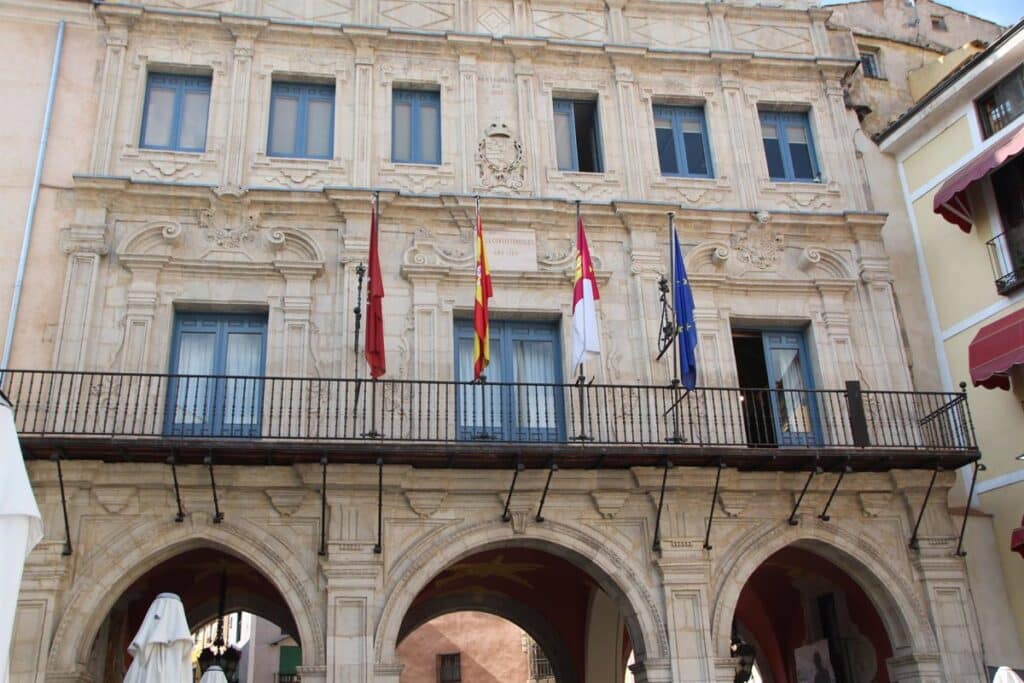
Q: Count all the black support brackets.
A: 13